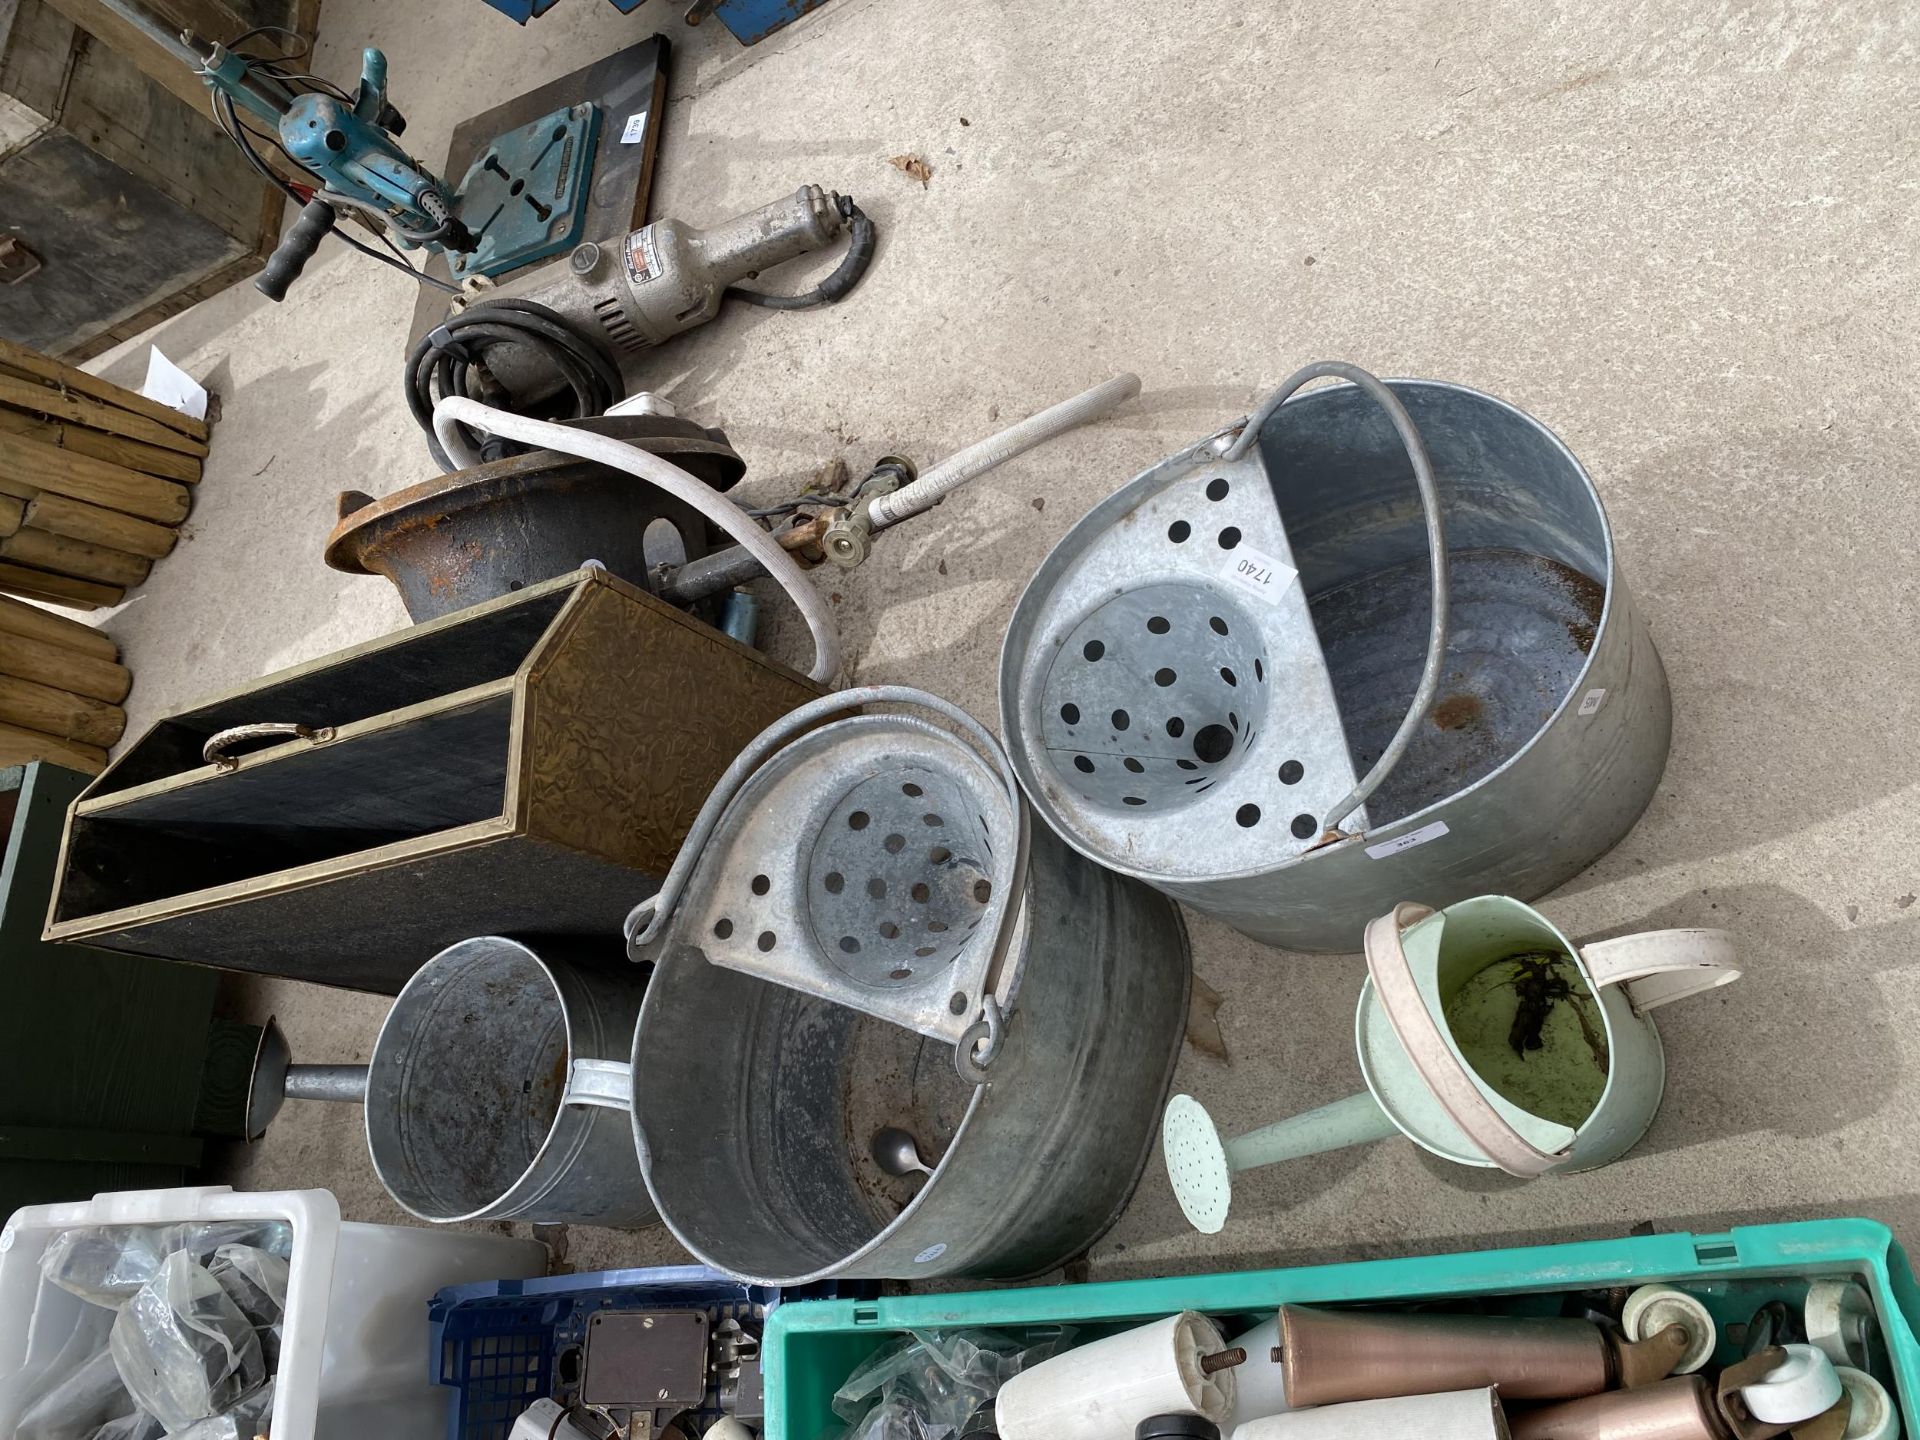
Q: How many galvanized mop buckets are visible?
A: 2